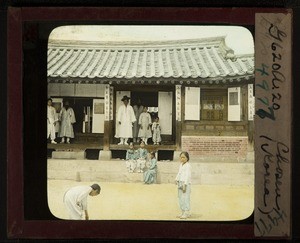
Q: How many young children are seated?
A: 3